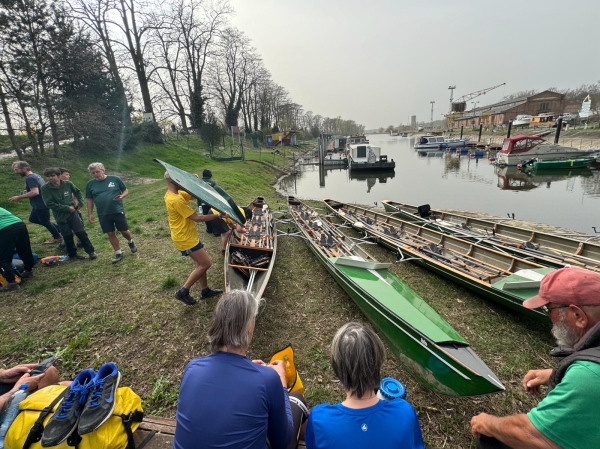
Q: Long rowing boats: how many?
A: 4